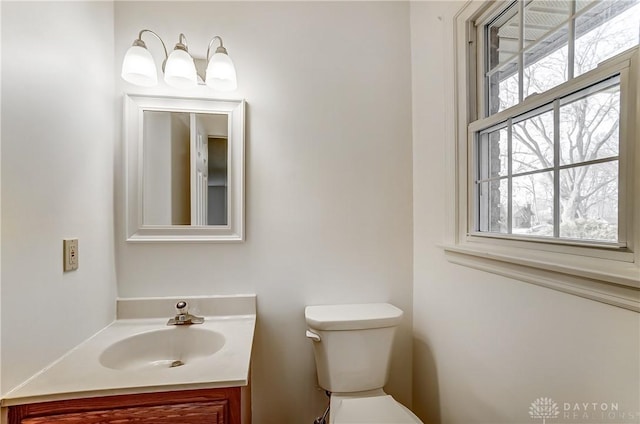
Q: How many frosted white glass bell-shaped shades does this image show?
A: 3